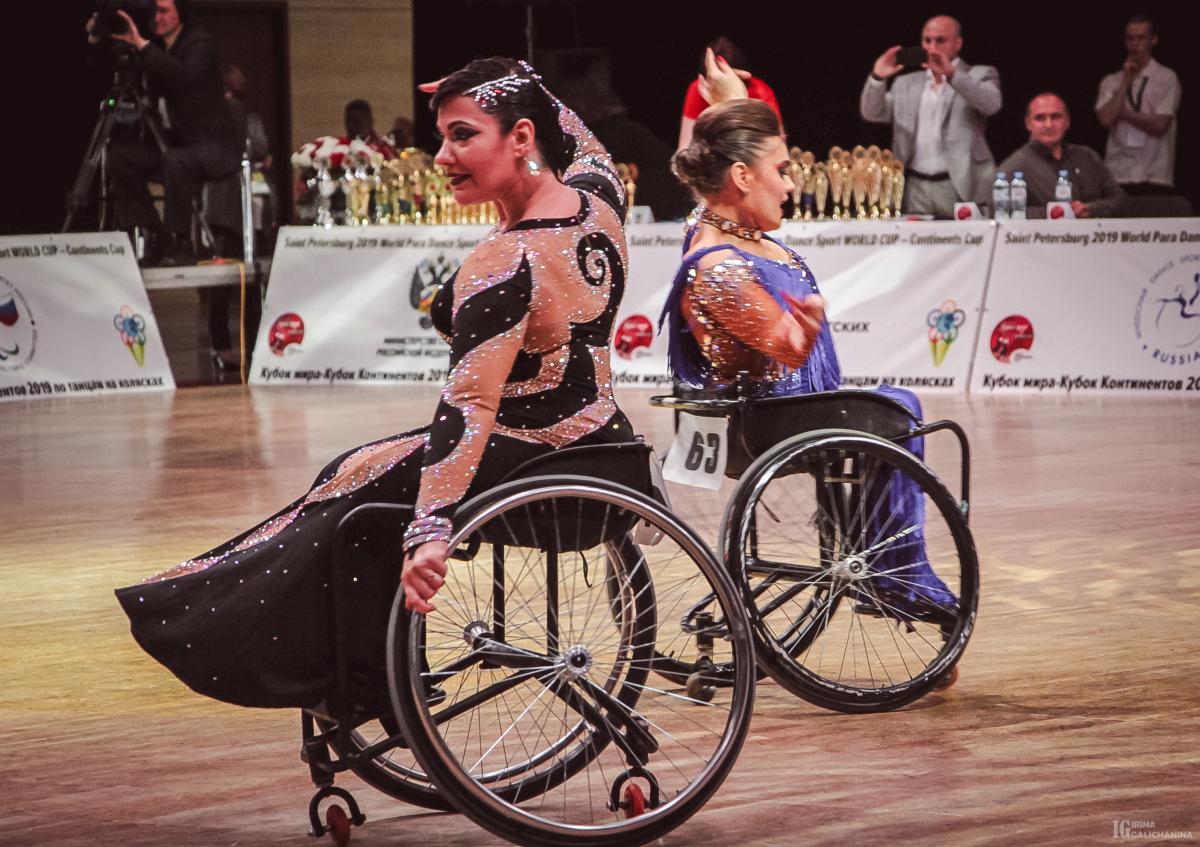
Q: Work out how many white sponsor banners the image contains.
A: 4